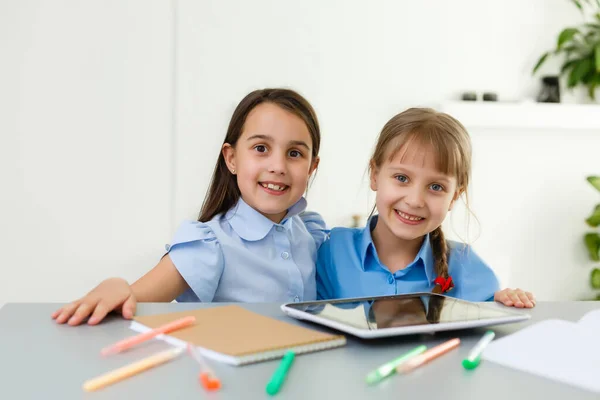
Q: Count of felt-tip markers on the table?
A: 7